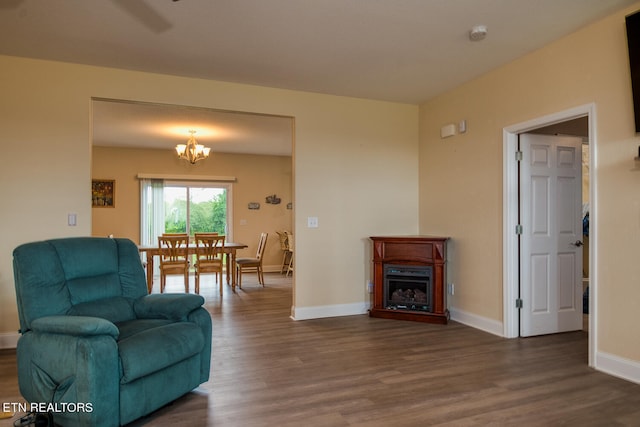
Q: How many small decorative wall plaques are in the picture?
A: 3